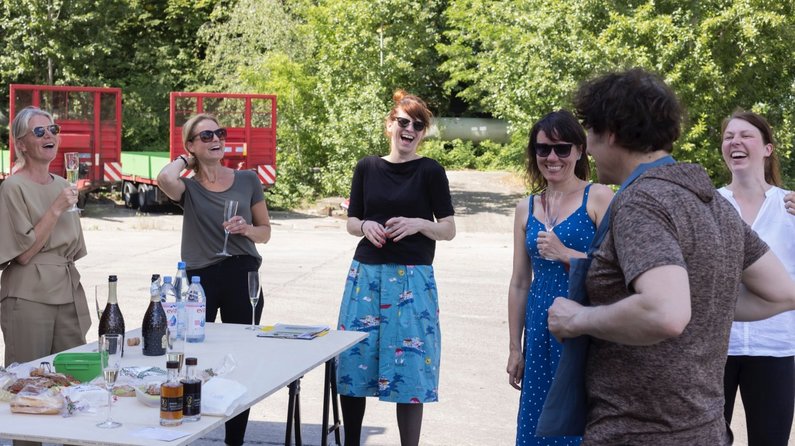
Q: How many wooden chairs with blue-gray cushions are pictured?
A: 0